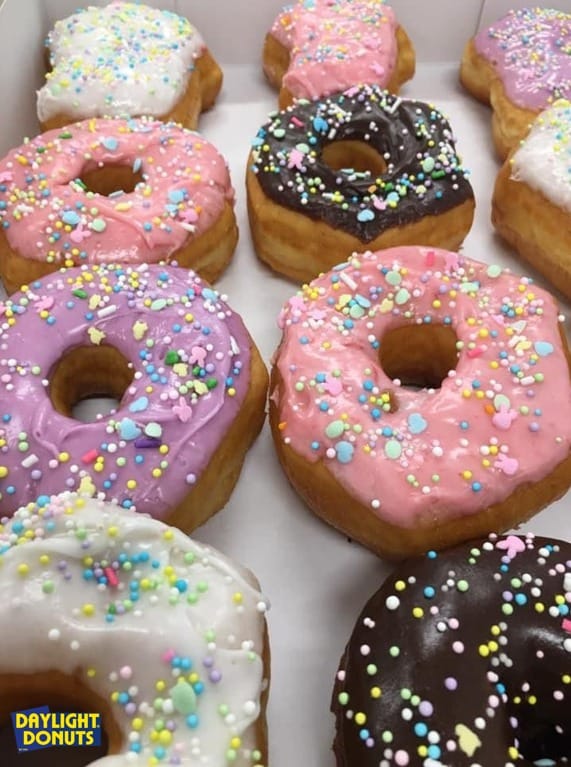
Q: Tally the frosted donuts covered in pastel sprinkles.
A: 10